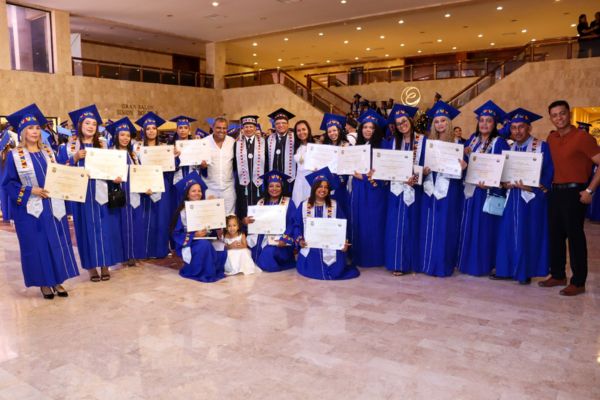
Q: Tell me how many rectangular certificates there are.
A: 14